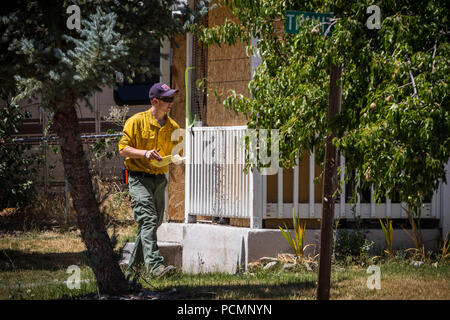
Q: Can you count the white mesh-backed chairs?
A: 0